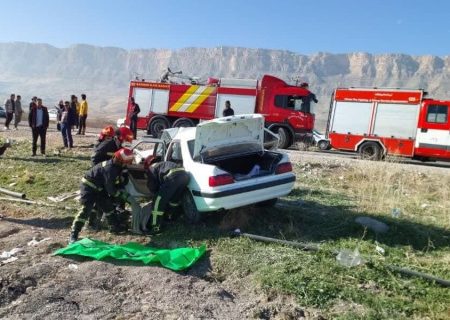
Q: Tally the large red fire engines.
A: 2